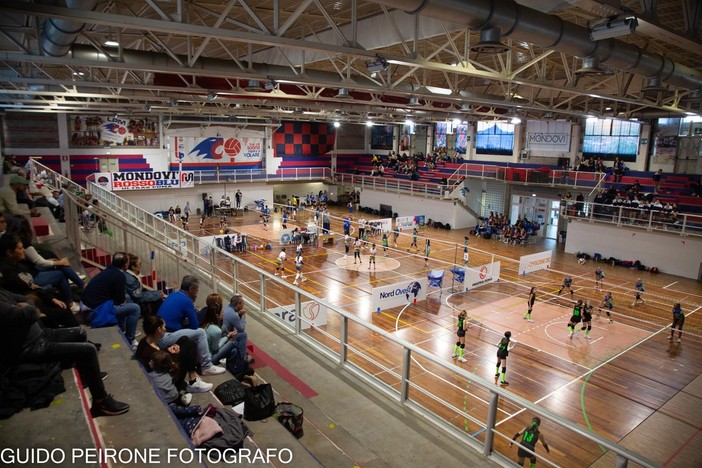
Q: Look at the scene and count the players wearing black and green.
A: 6